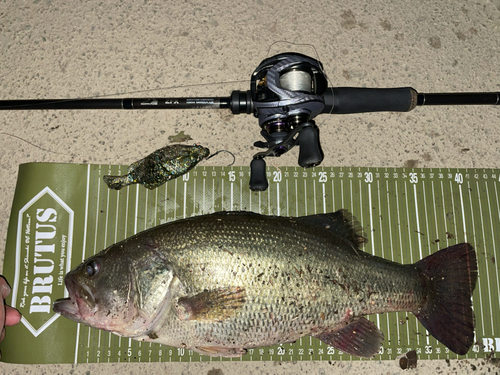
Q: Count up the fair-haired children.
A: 0